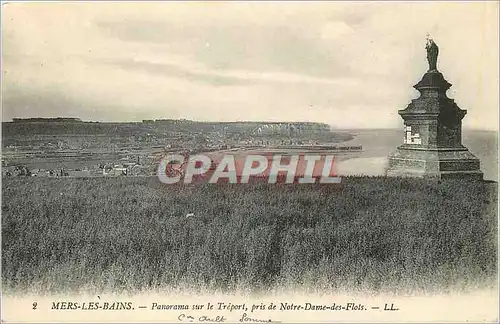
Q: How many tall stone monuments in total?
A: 1